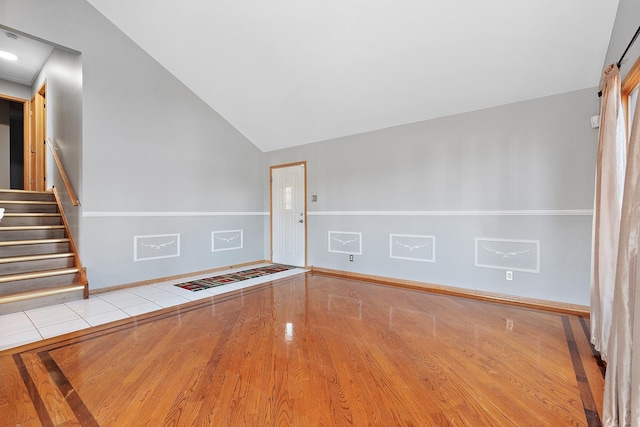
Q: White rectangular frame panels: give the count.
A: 5